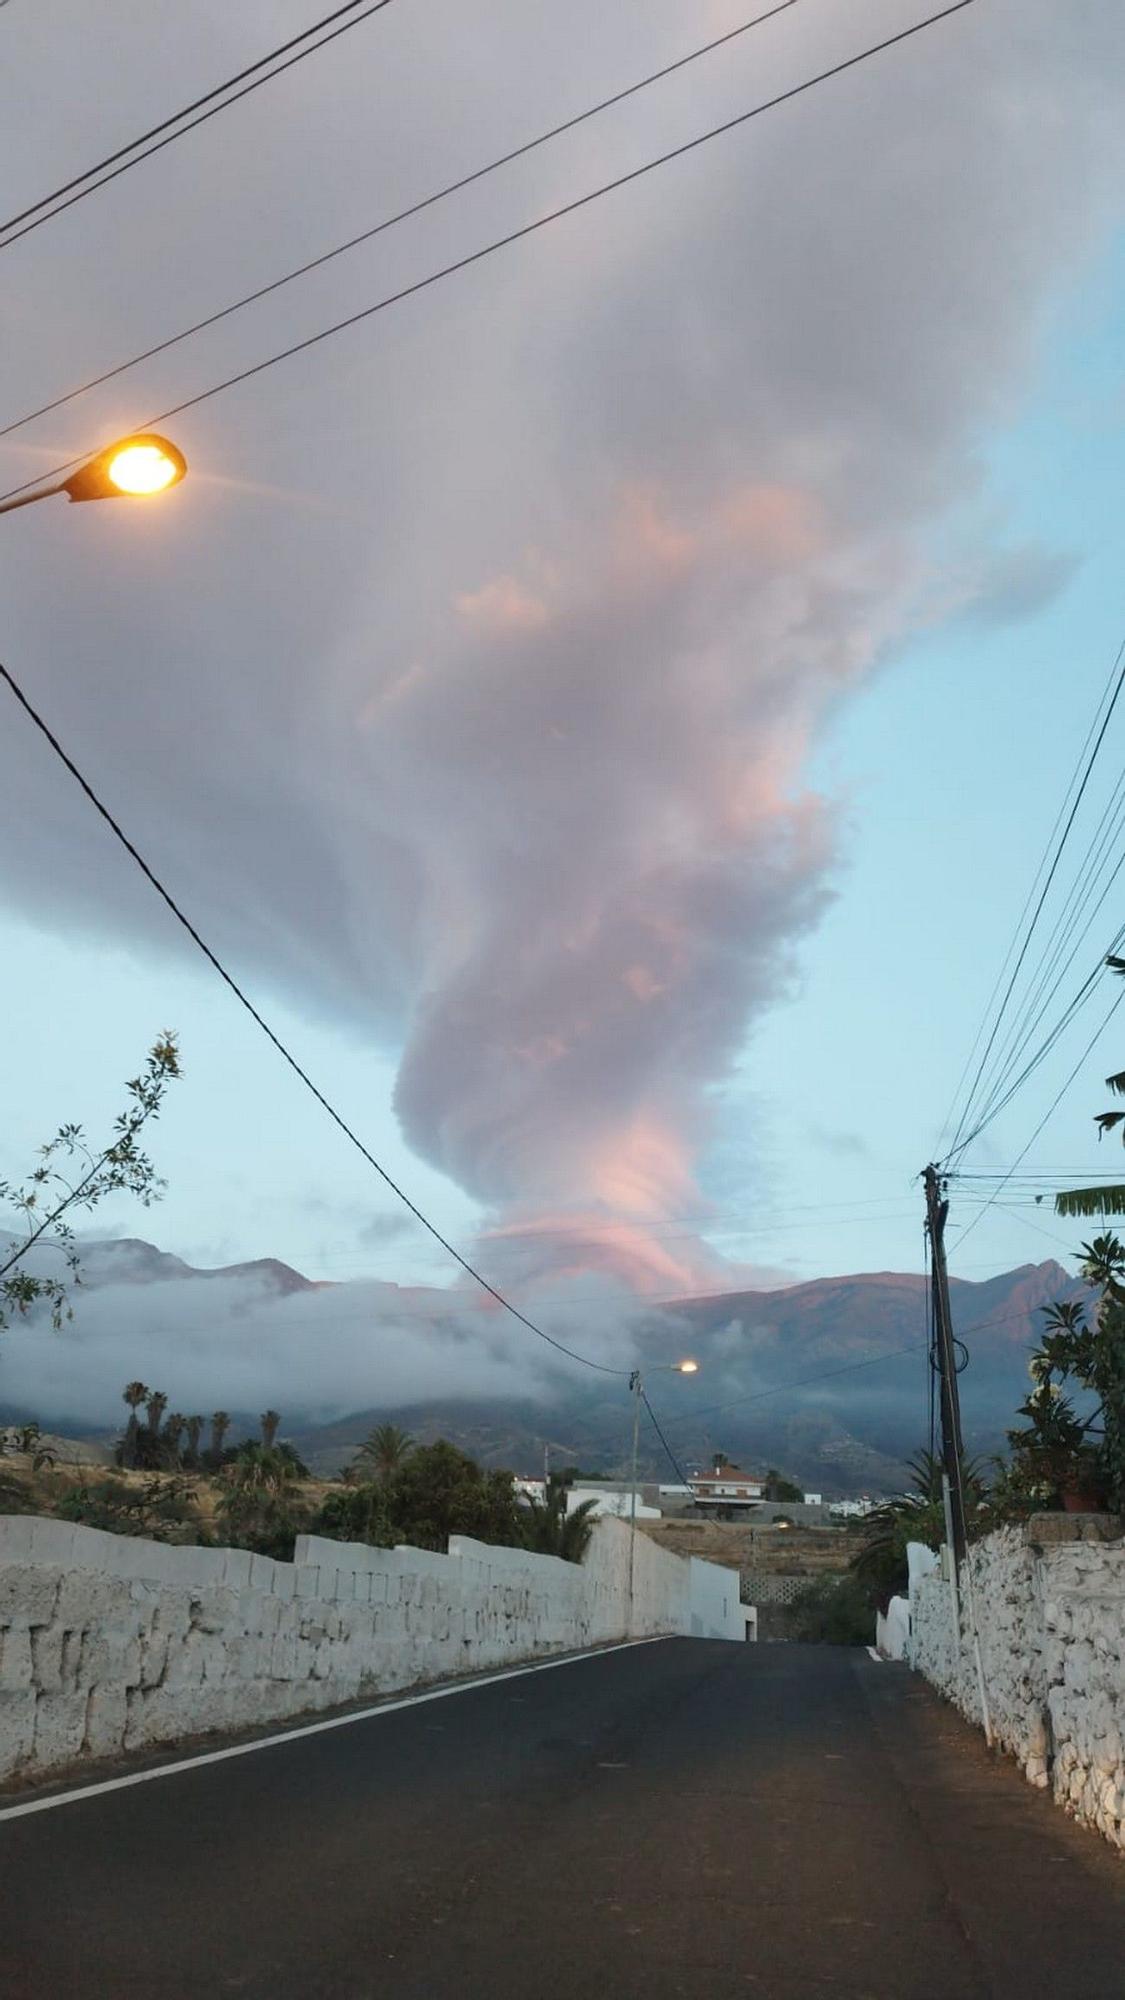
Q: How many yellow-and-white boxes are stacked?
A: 0